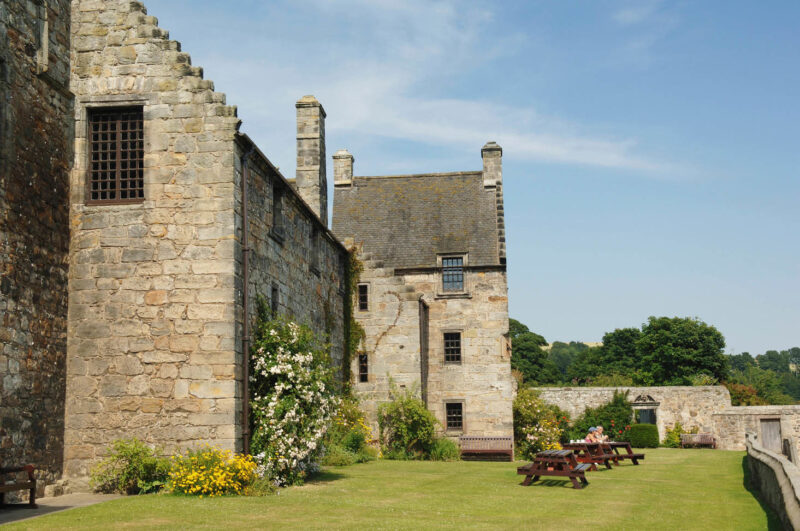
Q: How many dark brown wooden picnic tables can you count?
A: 3